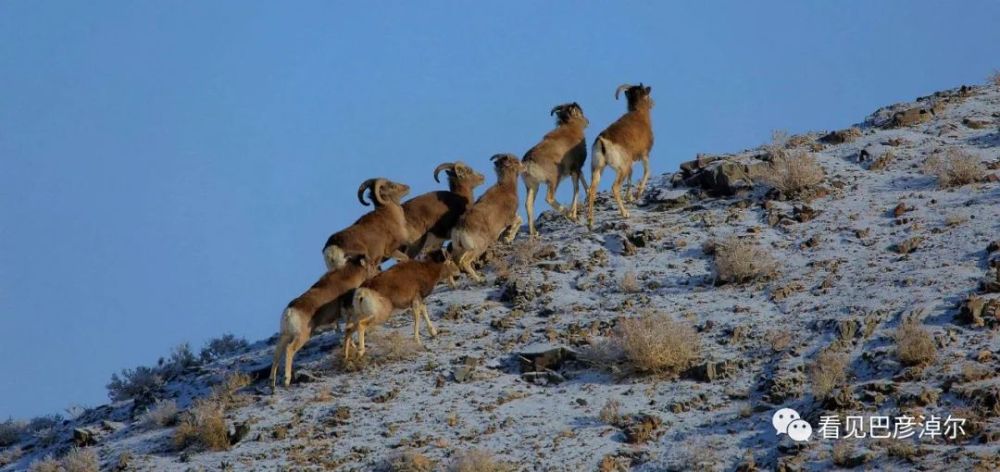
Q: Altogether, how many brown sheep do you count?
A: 7